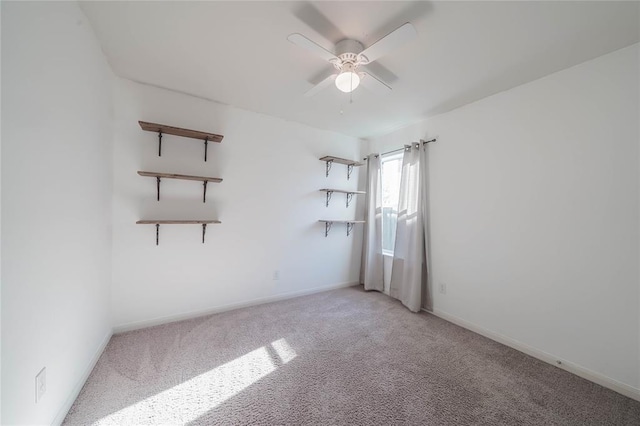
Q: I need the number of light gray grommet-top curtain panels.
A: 2